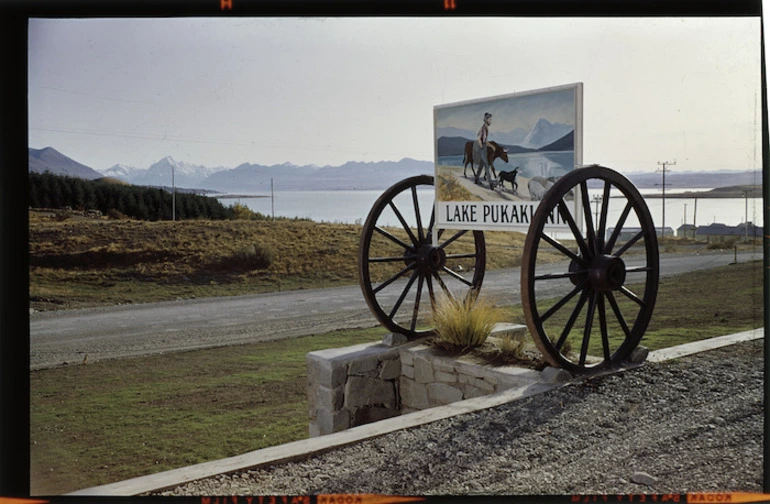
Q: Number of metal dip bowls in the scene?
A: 0